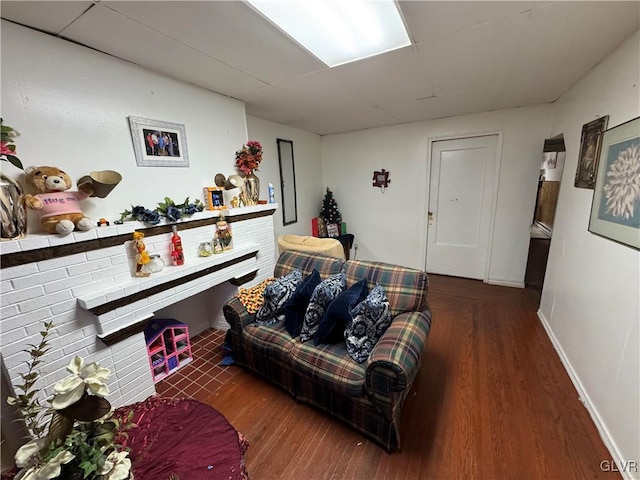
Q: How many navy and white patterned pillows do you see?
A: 3